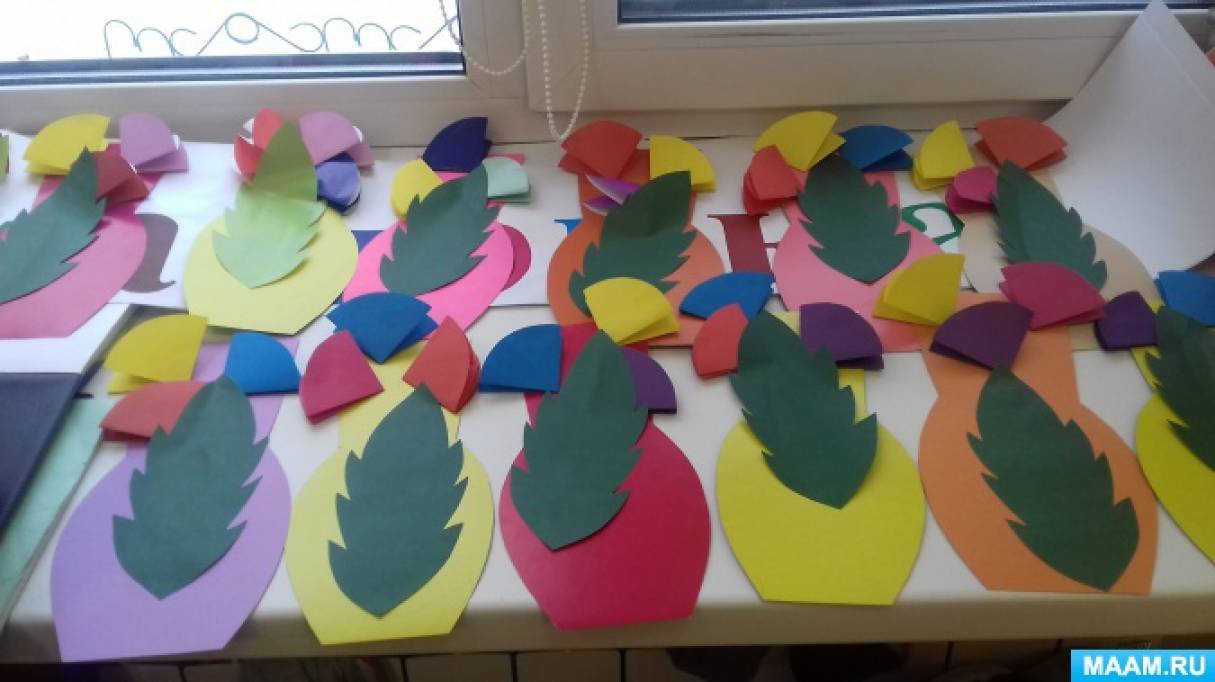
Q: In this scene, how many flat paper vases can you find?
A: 12